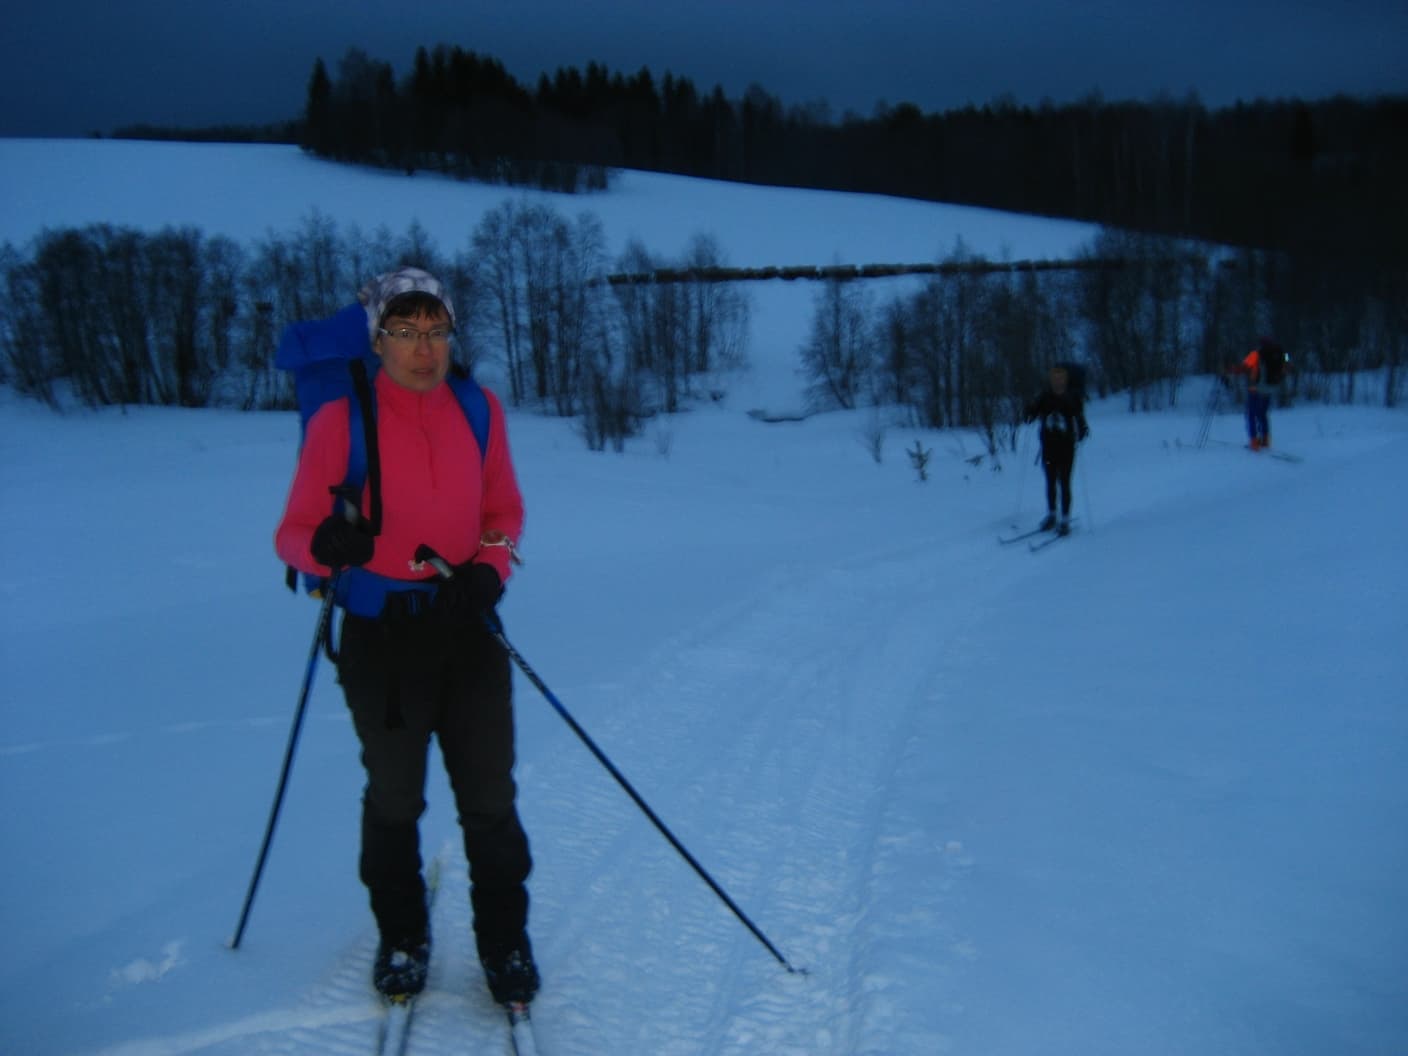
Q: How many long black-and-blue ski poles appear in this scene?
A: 2